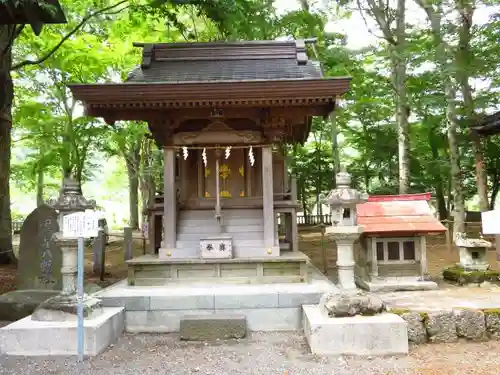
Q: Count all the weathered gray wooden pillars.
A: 2